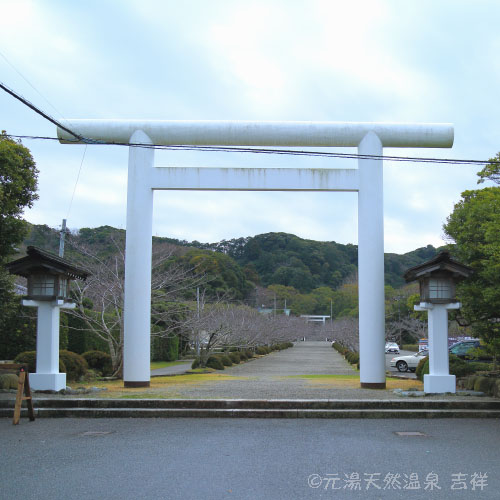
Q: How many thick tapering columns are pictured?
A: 2